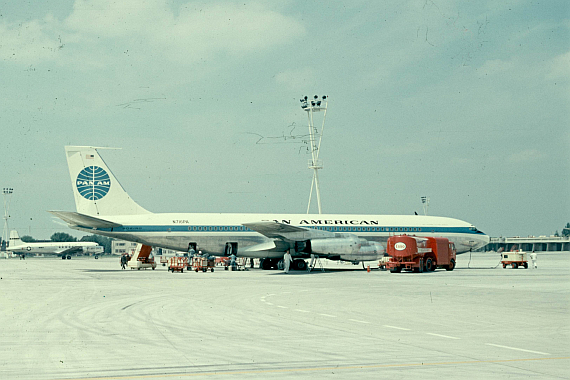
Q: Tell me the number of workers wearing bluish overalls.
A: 2